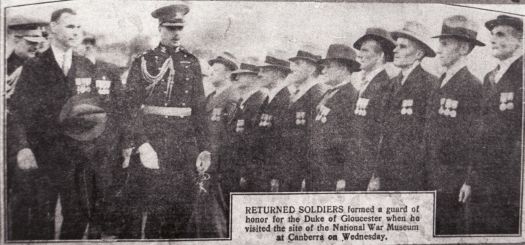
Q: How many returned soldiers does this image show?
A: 9